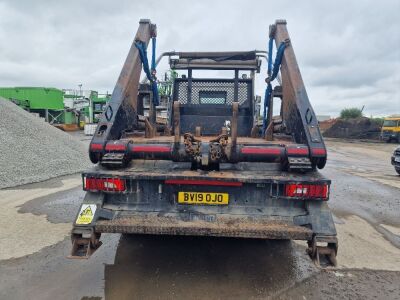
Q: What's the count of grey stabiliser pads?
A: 2